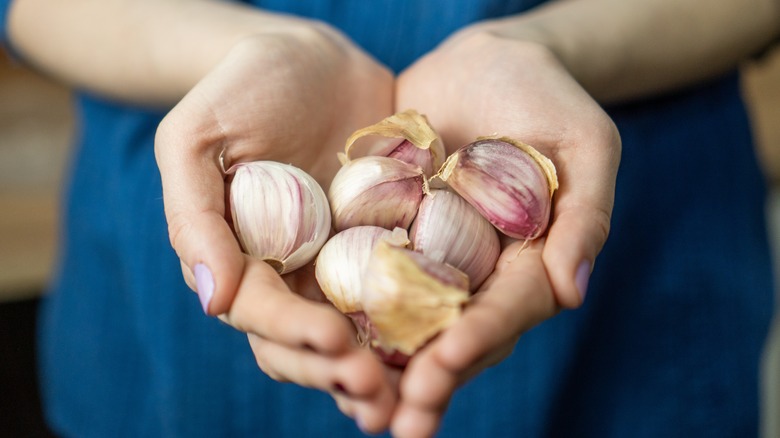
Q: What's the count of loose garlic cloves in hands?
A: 7